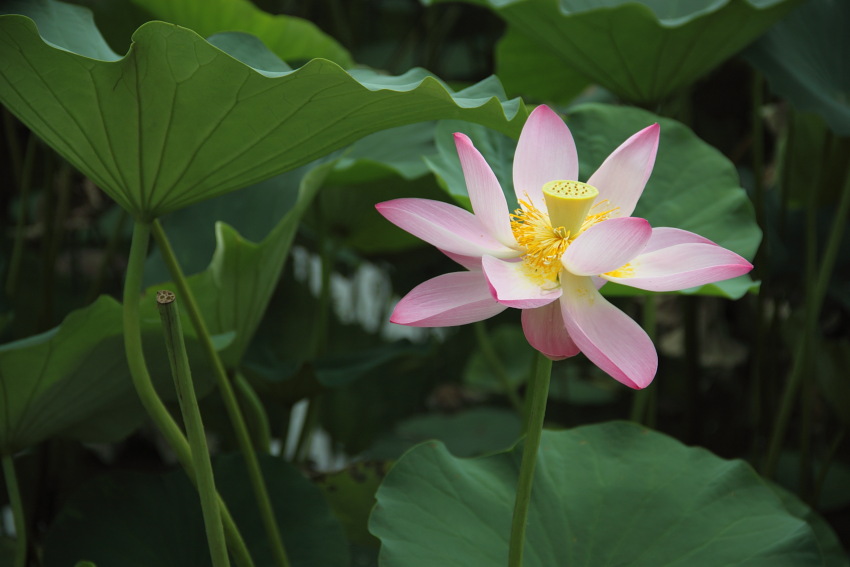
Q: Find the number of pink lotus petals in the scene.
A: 12